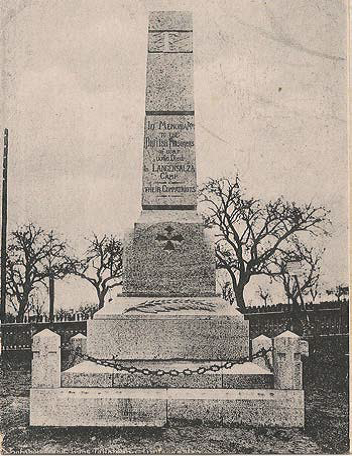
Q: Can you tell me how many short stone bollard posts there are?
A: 4